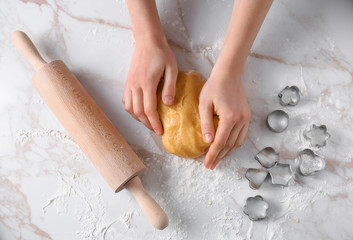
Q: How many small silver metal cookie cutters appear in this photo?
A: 8